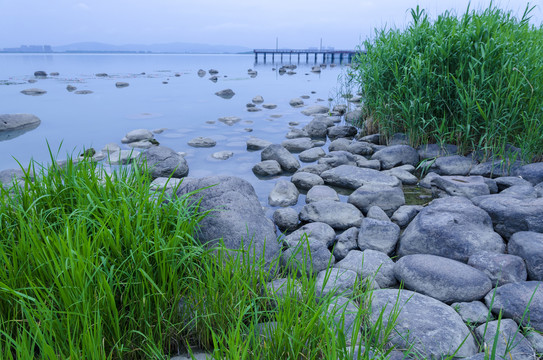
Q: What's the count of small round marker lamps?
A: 0